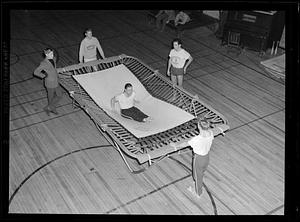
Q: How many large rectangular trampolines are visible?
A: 1